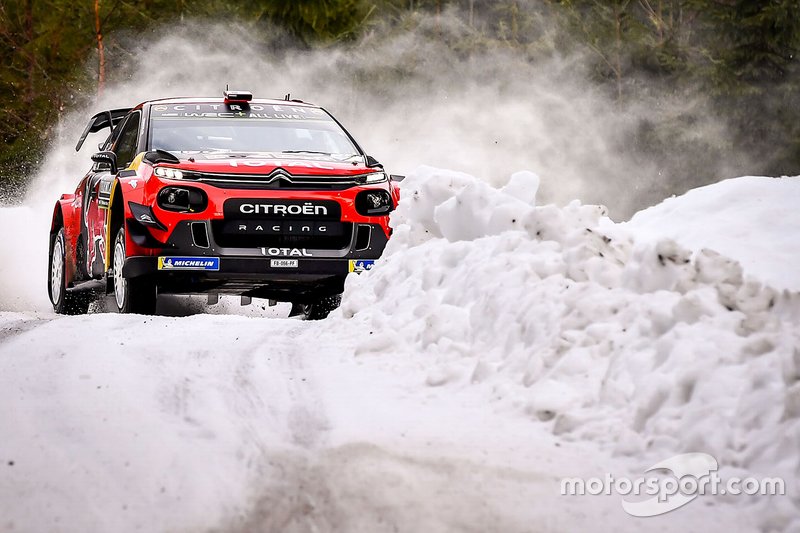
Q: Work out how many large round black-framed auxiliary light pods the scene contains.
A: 2